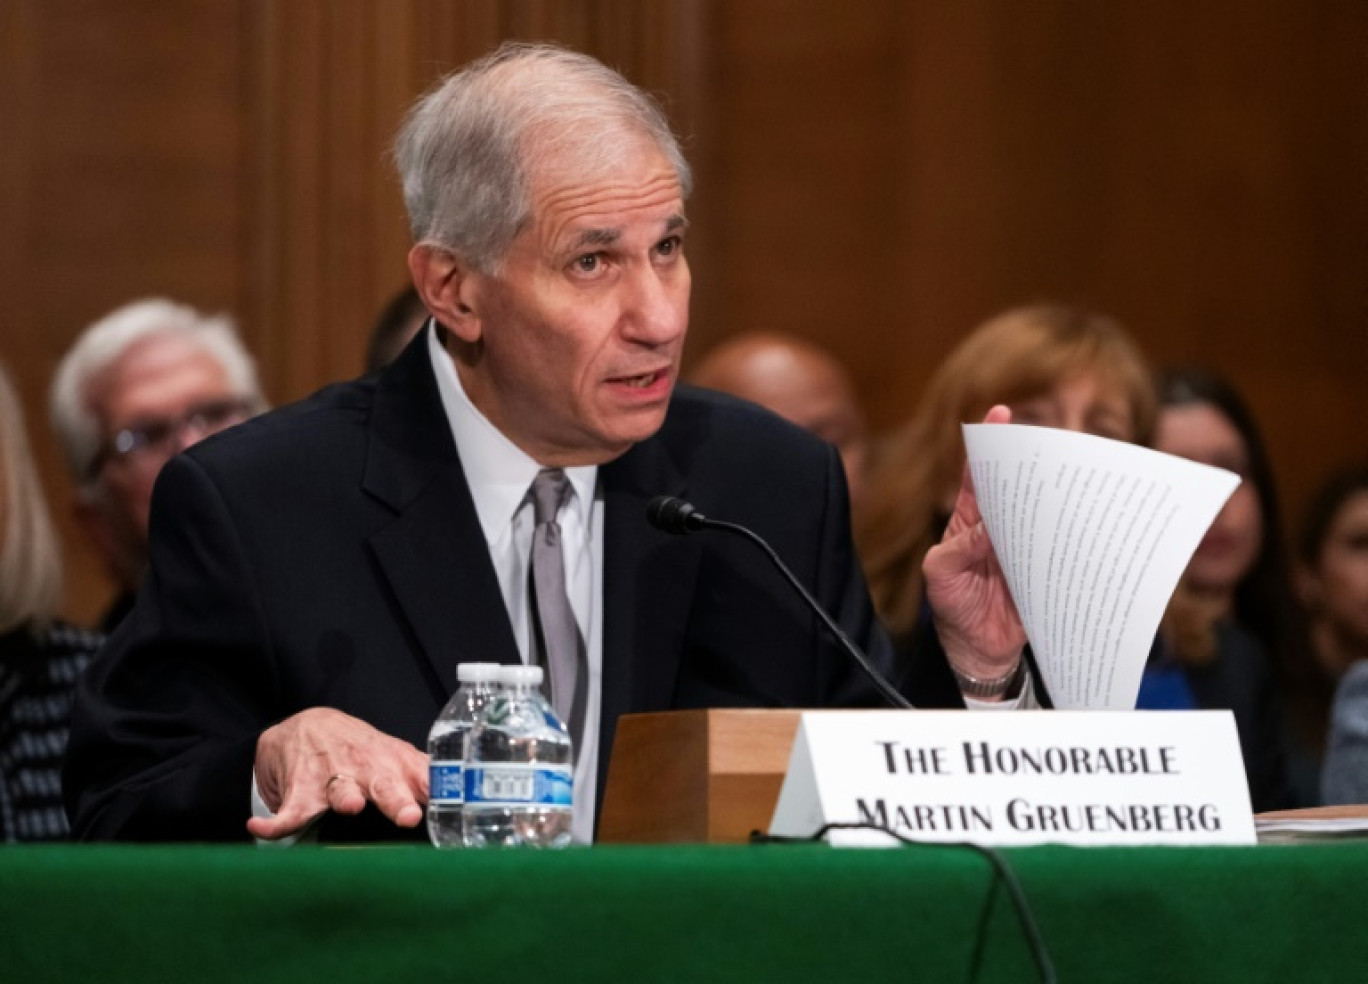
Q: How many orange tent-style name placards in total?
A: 0